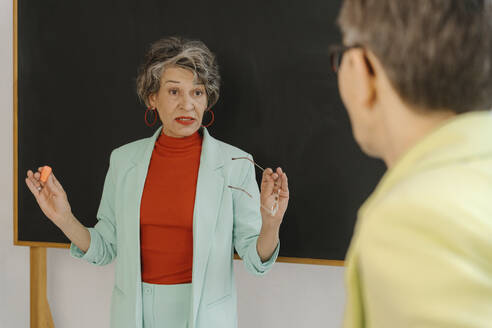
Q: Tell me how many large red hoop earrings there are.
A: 2